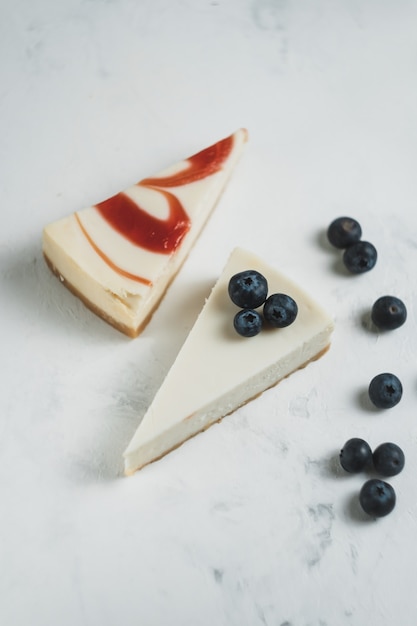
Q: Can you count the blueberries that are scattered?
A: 7